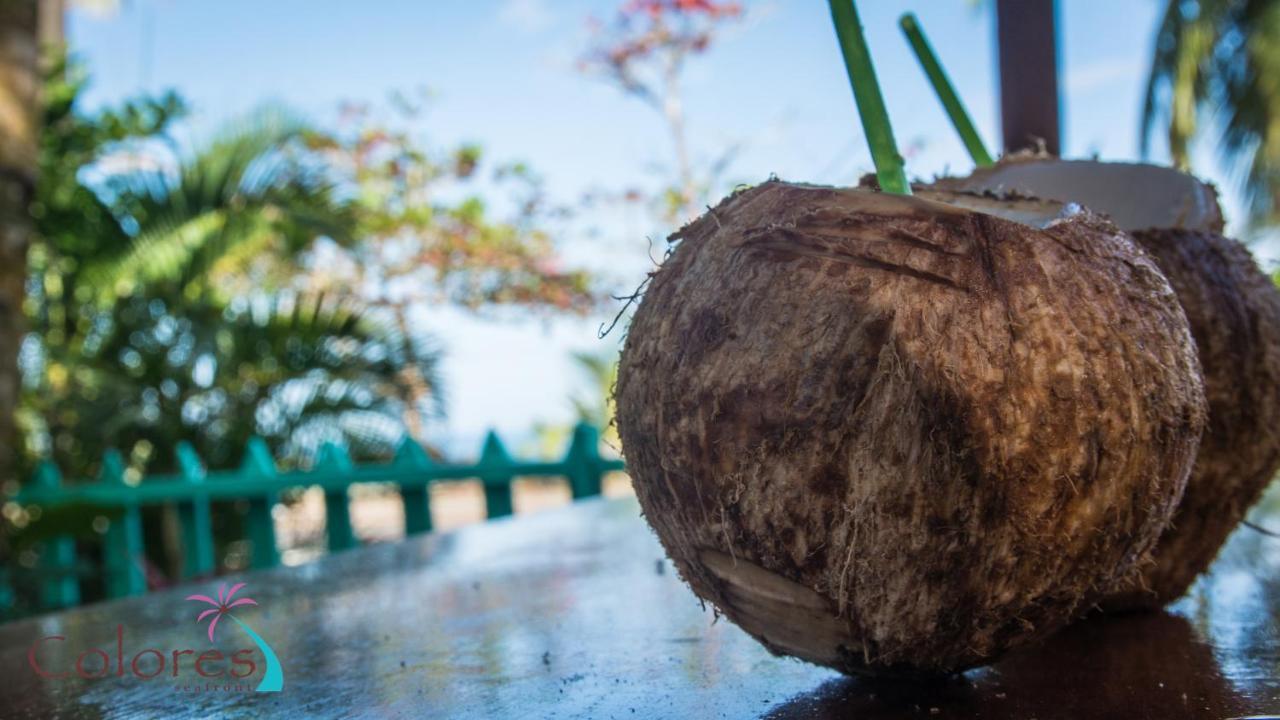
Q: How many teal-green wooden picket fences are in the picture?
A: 1